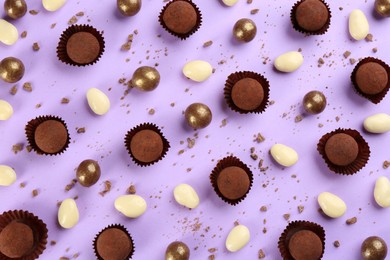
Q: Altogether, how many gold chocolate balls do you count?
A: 11